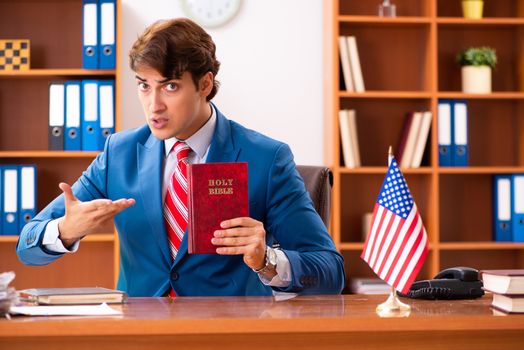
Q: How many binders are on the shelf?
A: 12